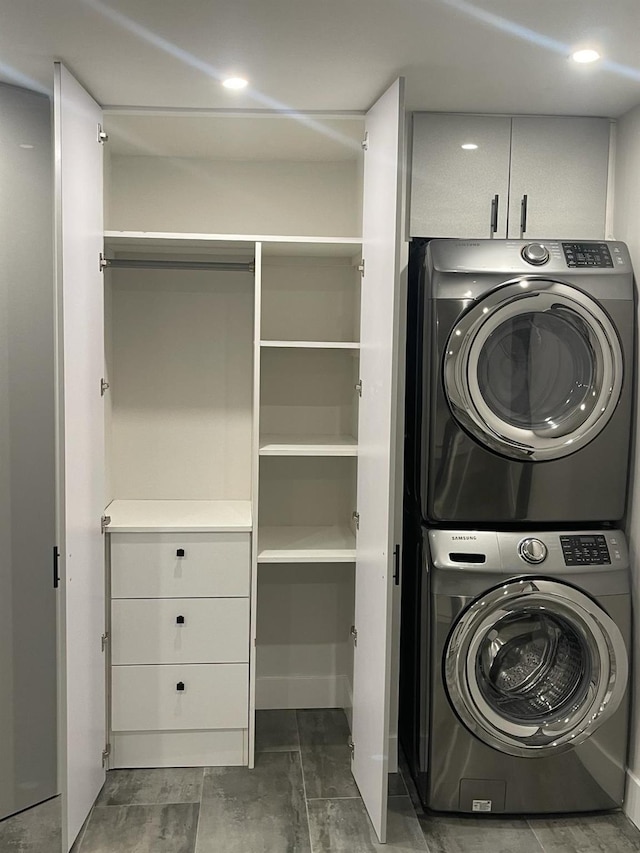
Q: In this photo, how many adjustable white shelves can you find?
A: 3